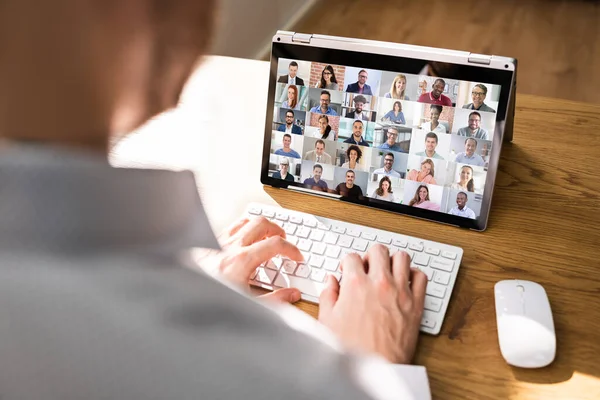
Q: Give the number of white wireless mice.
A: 1